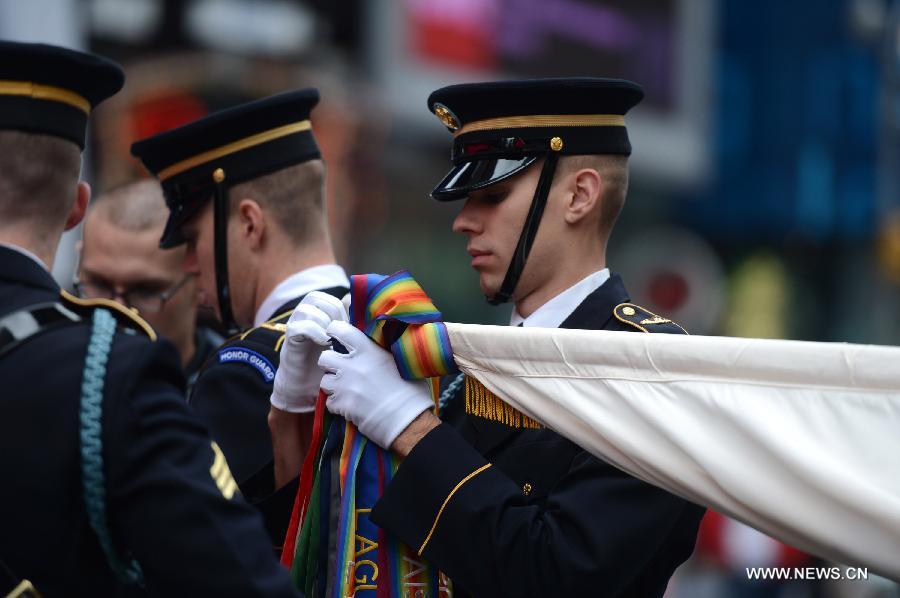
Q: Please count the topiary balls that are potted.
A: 0